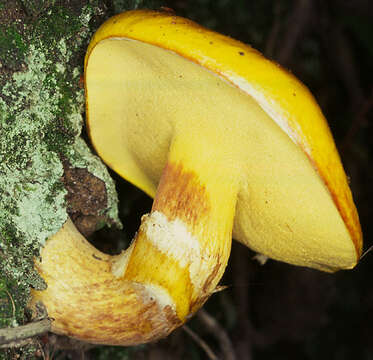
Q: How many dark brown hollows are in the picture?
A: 1